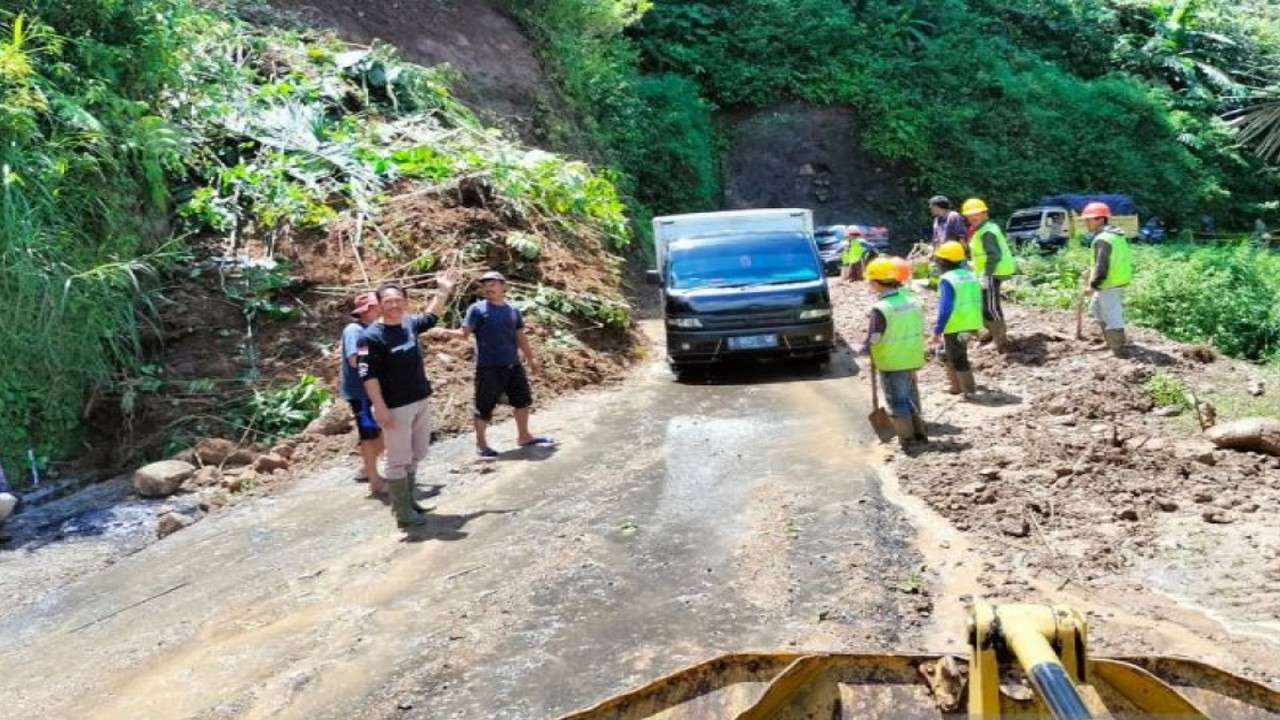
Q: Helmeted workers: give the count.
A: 6